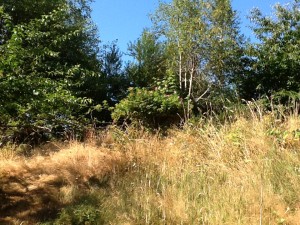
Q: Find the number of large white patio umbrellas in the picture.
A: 0